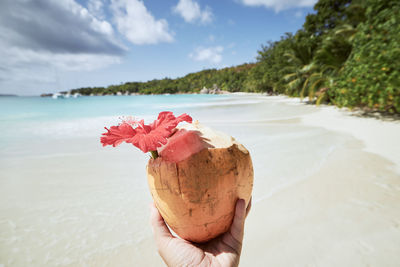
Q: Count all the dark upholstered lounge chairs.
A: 0